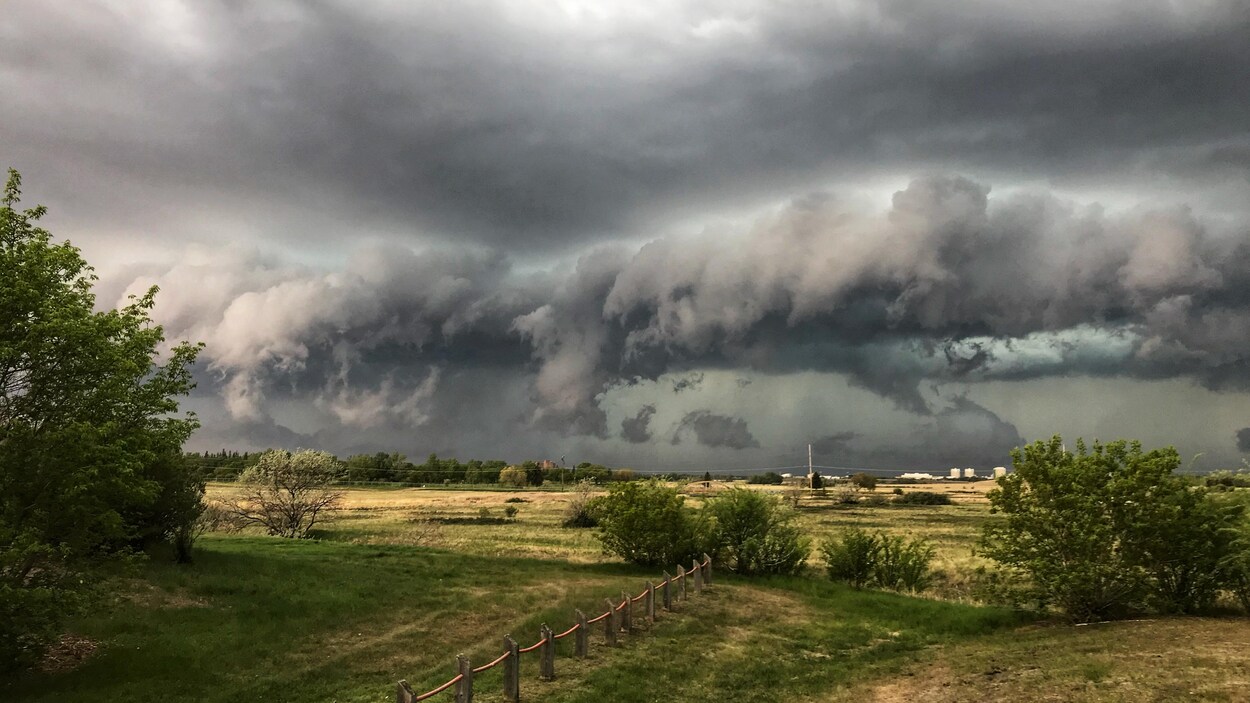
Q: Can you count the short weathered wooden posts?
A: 12